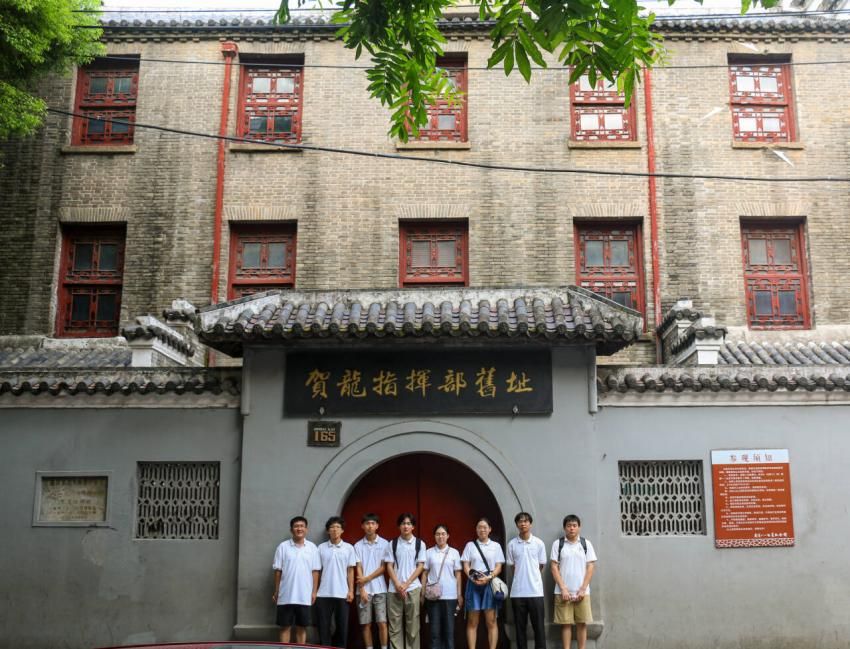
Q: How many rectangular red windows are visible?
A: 10